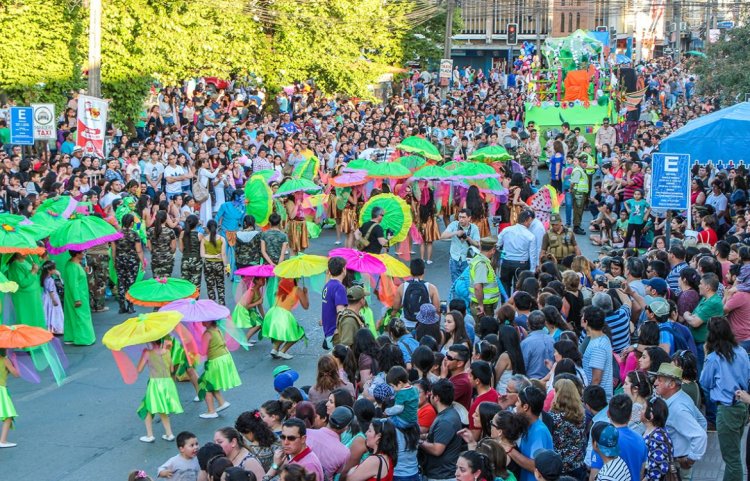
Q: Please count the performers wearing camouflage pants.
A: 5